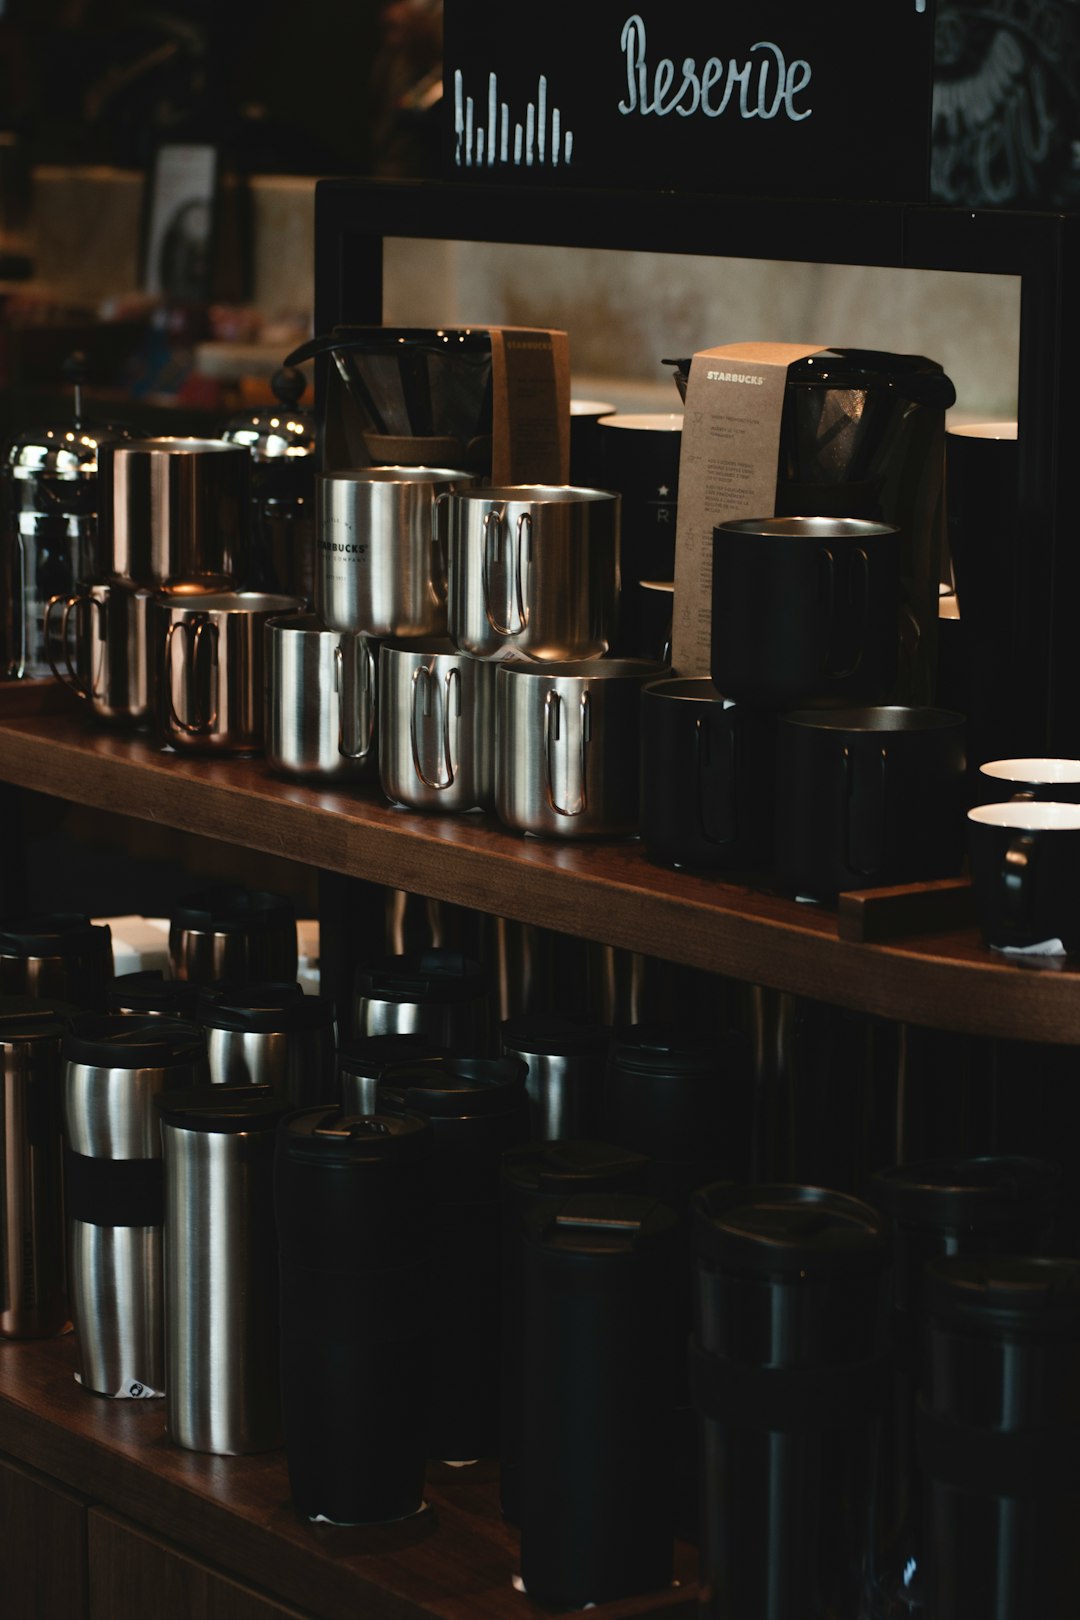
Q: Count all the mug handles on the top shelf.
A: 12